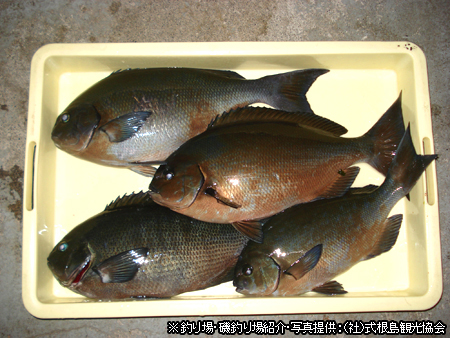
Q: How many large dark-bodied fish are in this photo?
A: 4